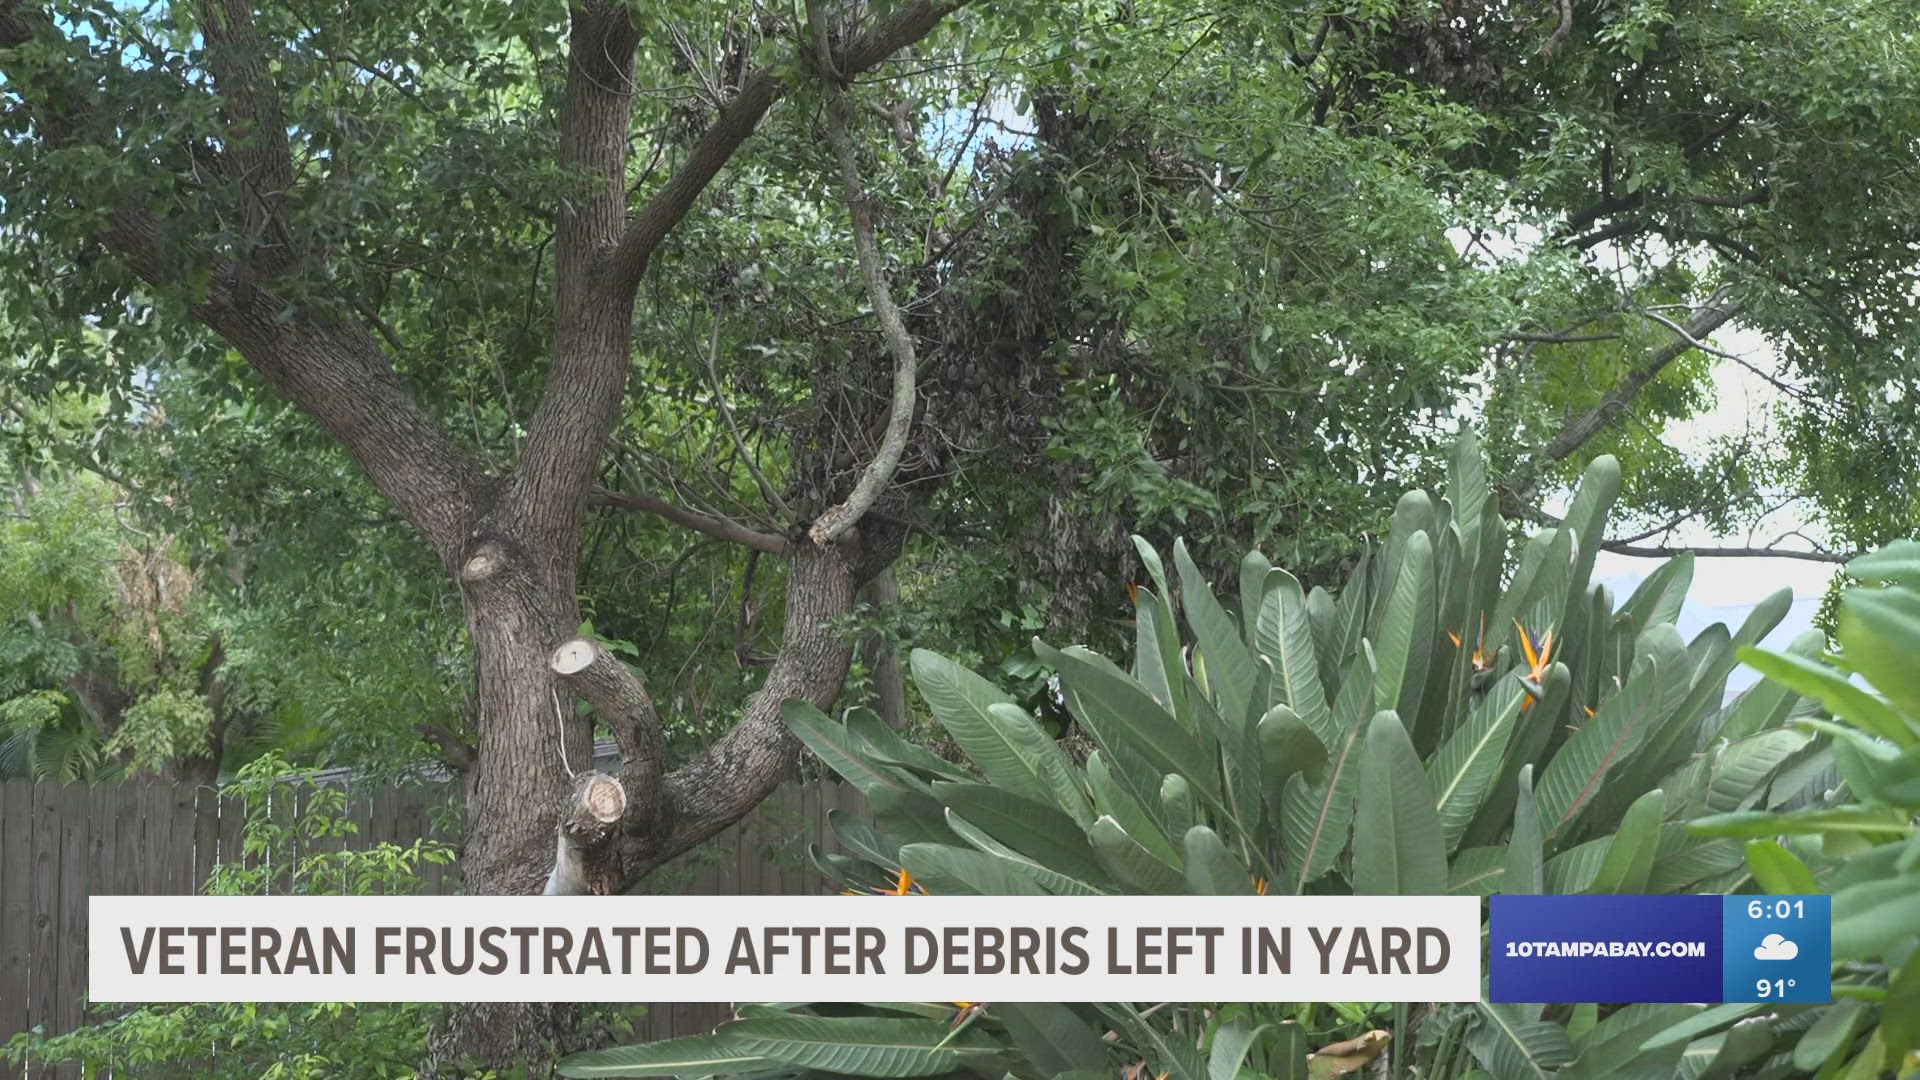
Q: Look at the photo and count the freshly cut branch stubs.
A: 3